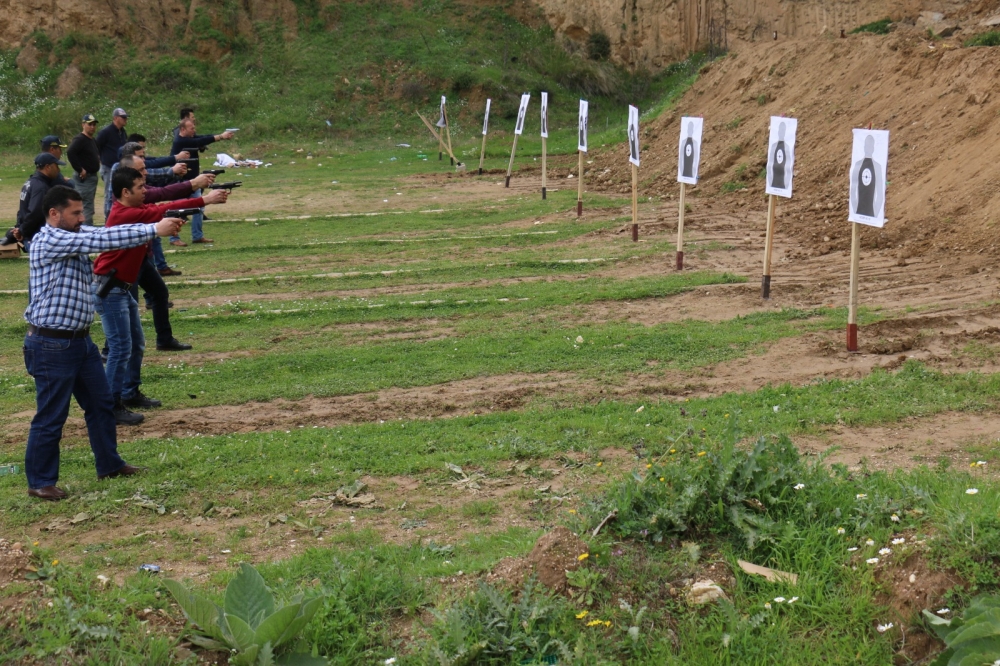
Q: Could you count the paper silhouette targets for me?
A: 9